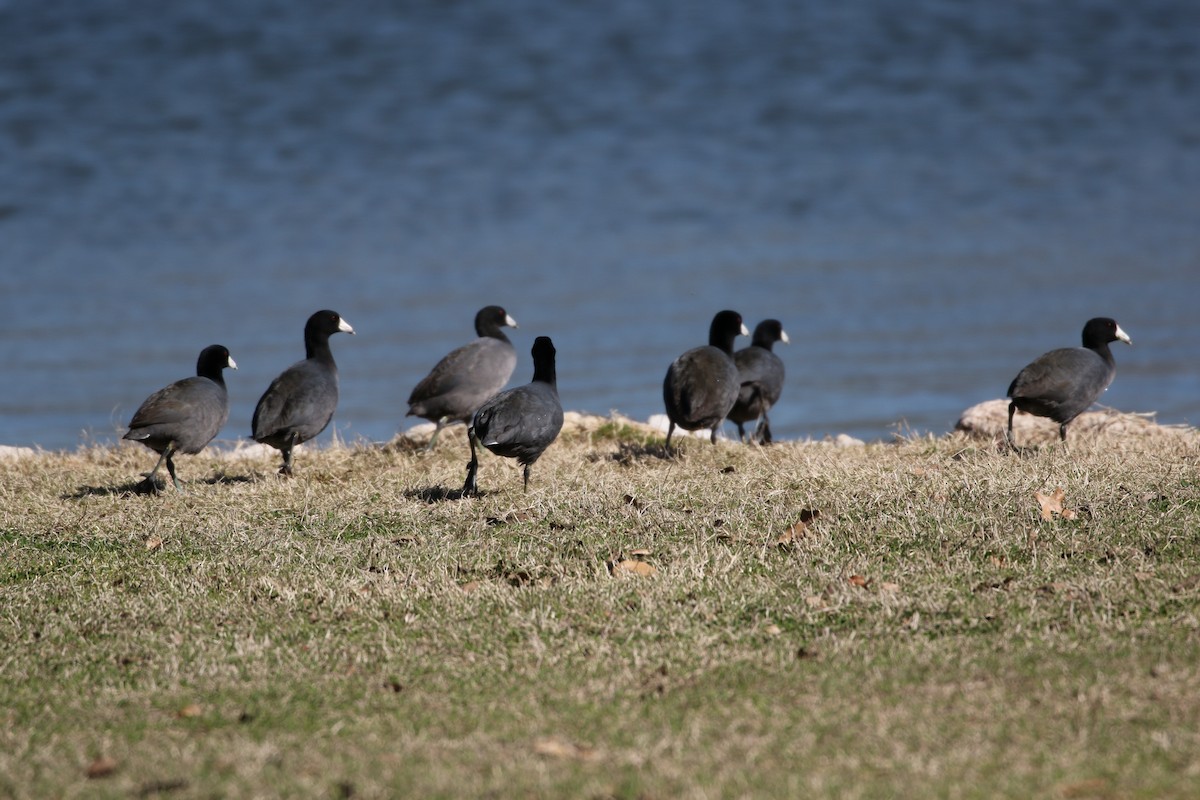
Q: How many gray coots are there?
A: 7